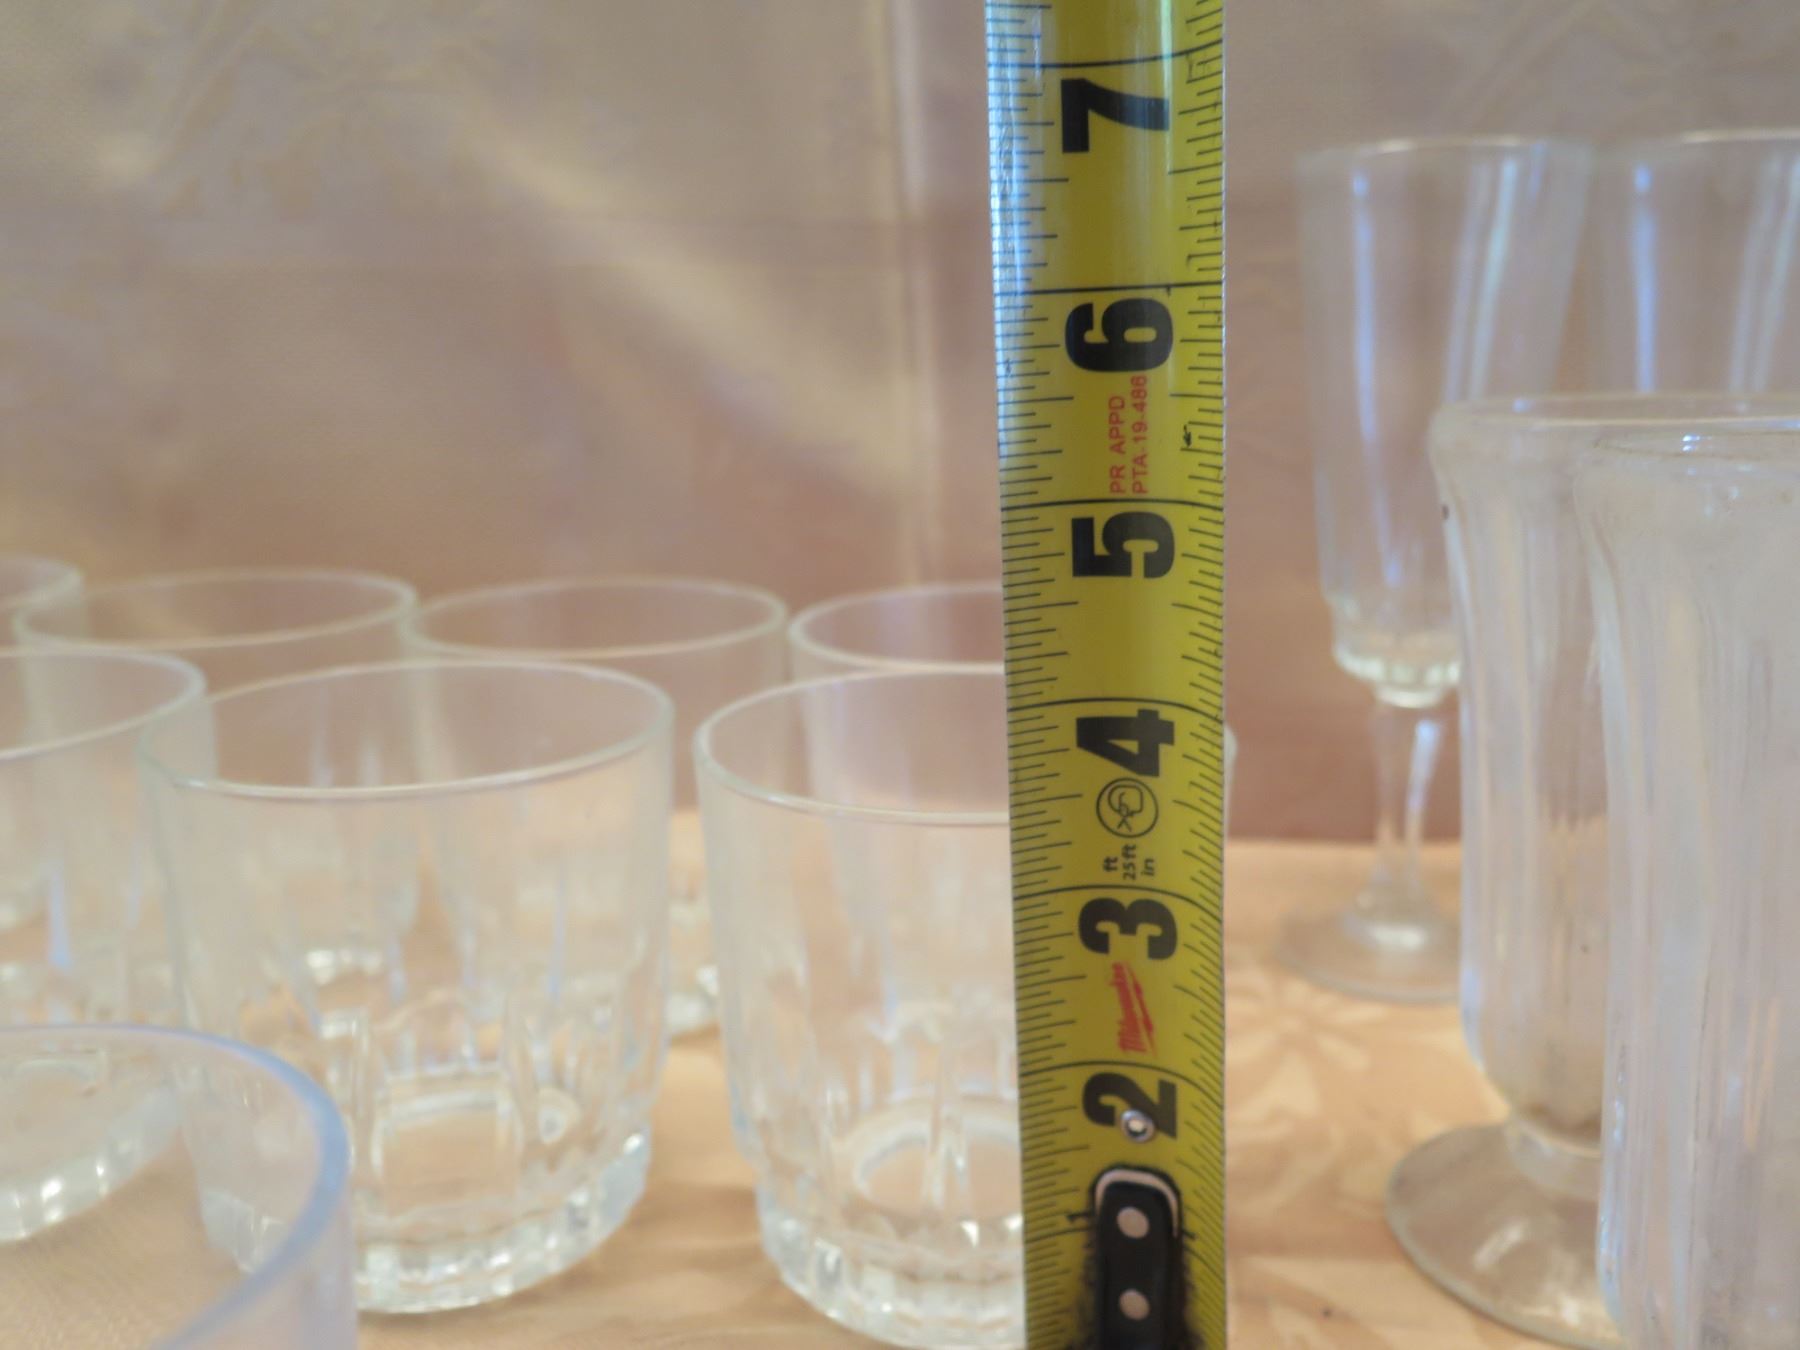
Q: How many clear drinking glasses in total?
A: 12